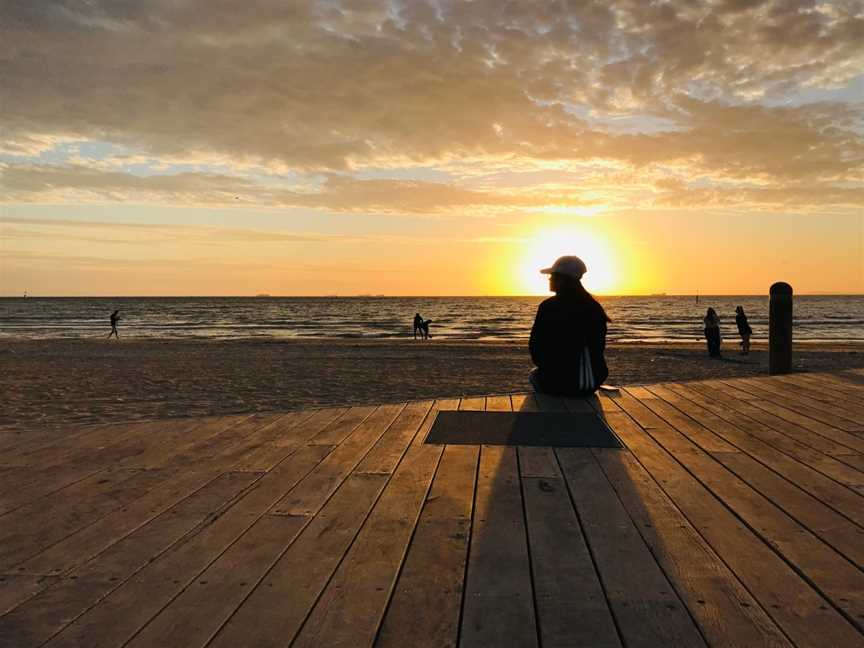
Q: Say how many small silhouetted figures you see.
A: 5